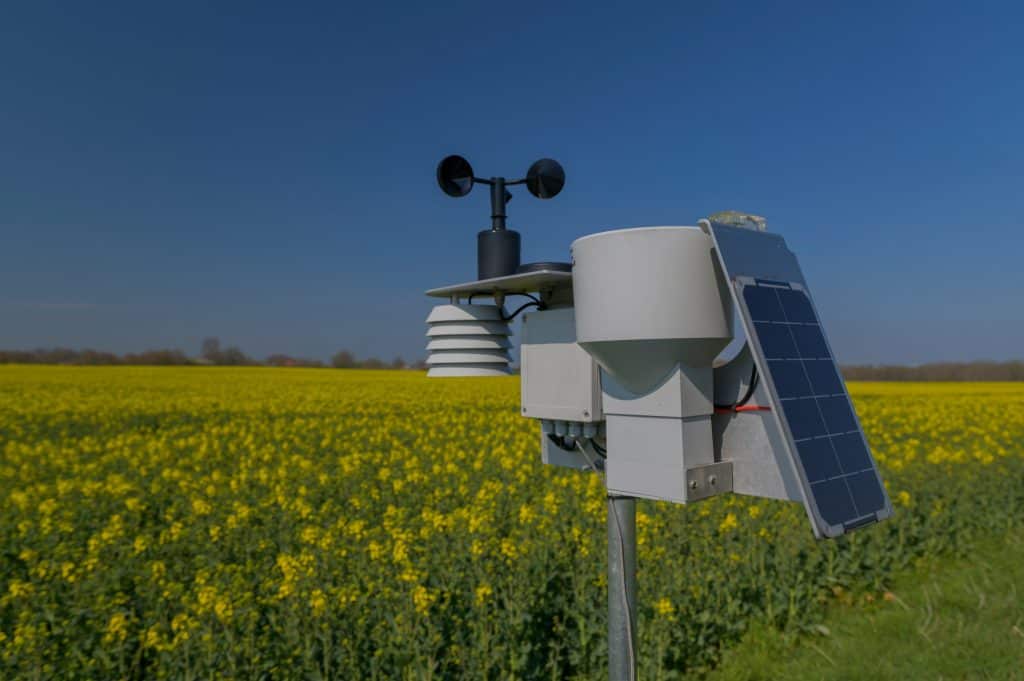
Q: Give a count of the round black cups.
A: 2